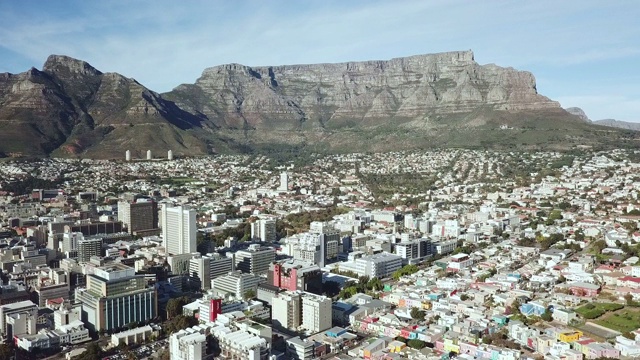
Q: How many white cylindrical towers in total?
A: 3